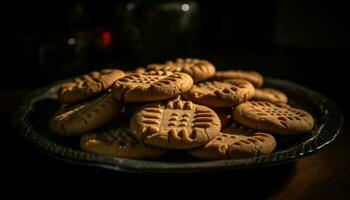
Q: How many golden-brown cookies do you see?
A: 11